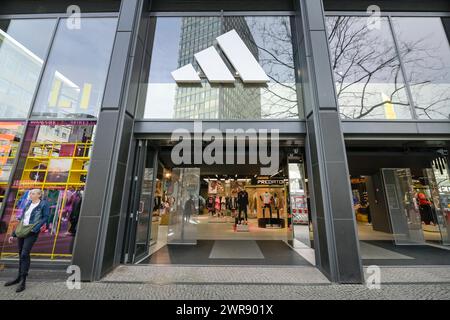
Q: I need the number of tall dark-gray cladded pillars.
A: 2